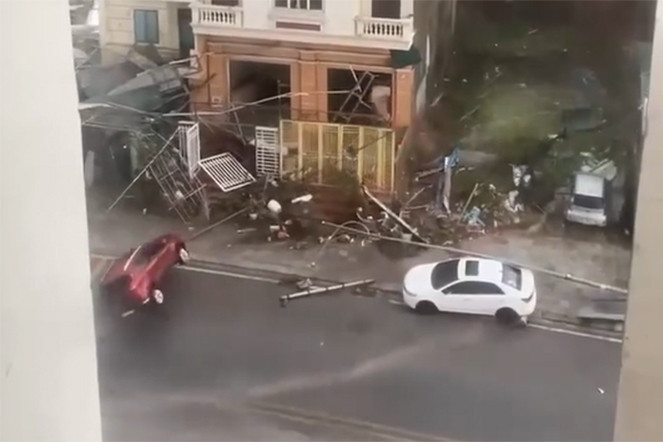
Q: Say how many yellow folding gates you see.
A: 1